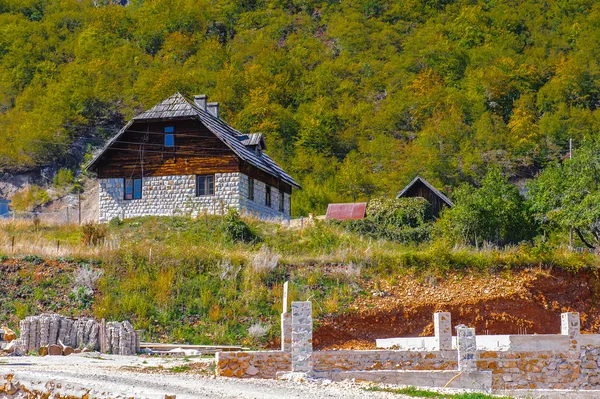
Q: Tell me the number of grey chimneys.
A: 2